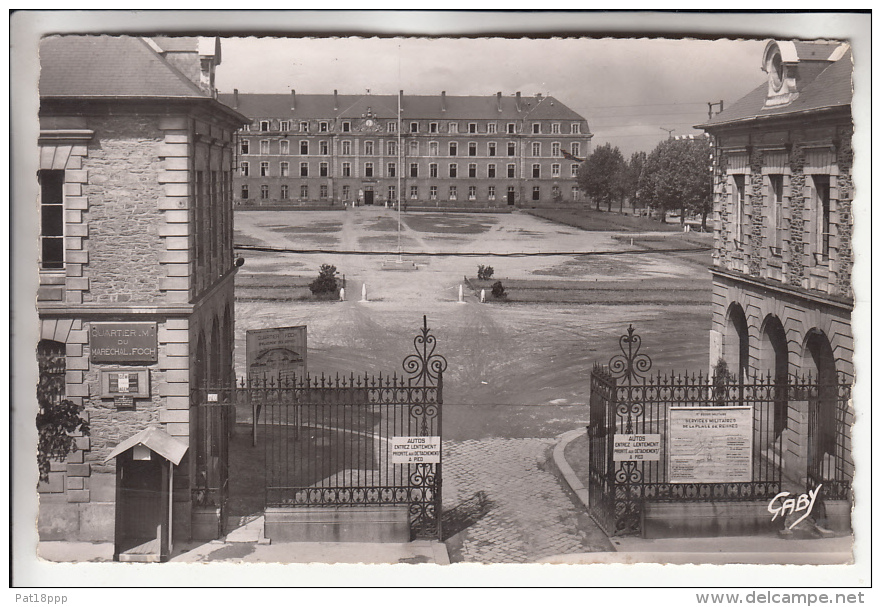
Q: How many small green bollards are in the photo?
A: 0